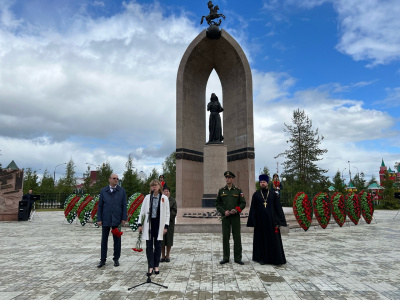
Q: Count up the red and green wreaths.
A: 9